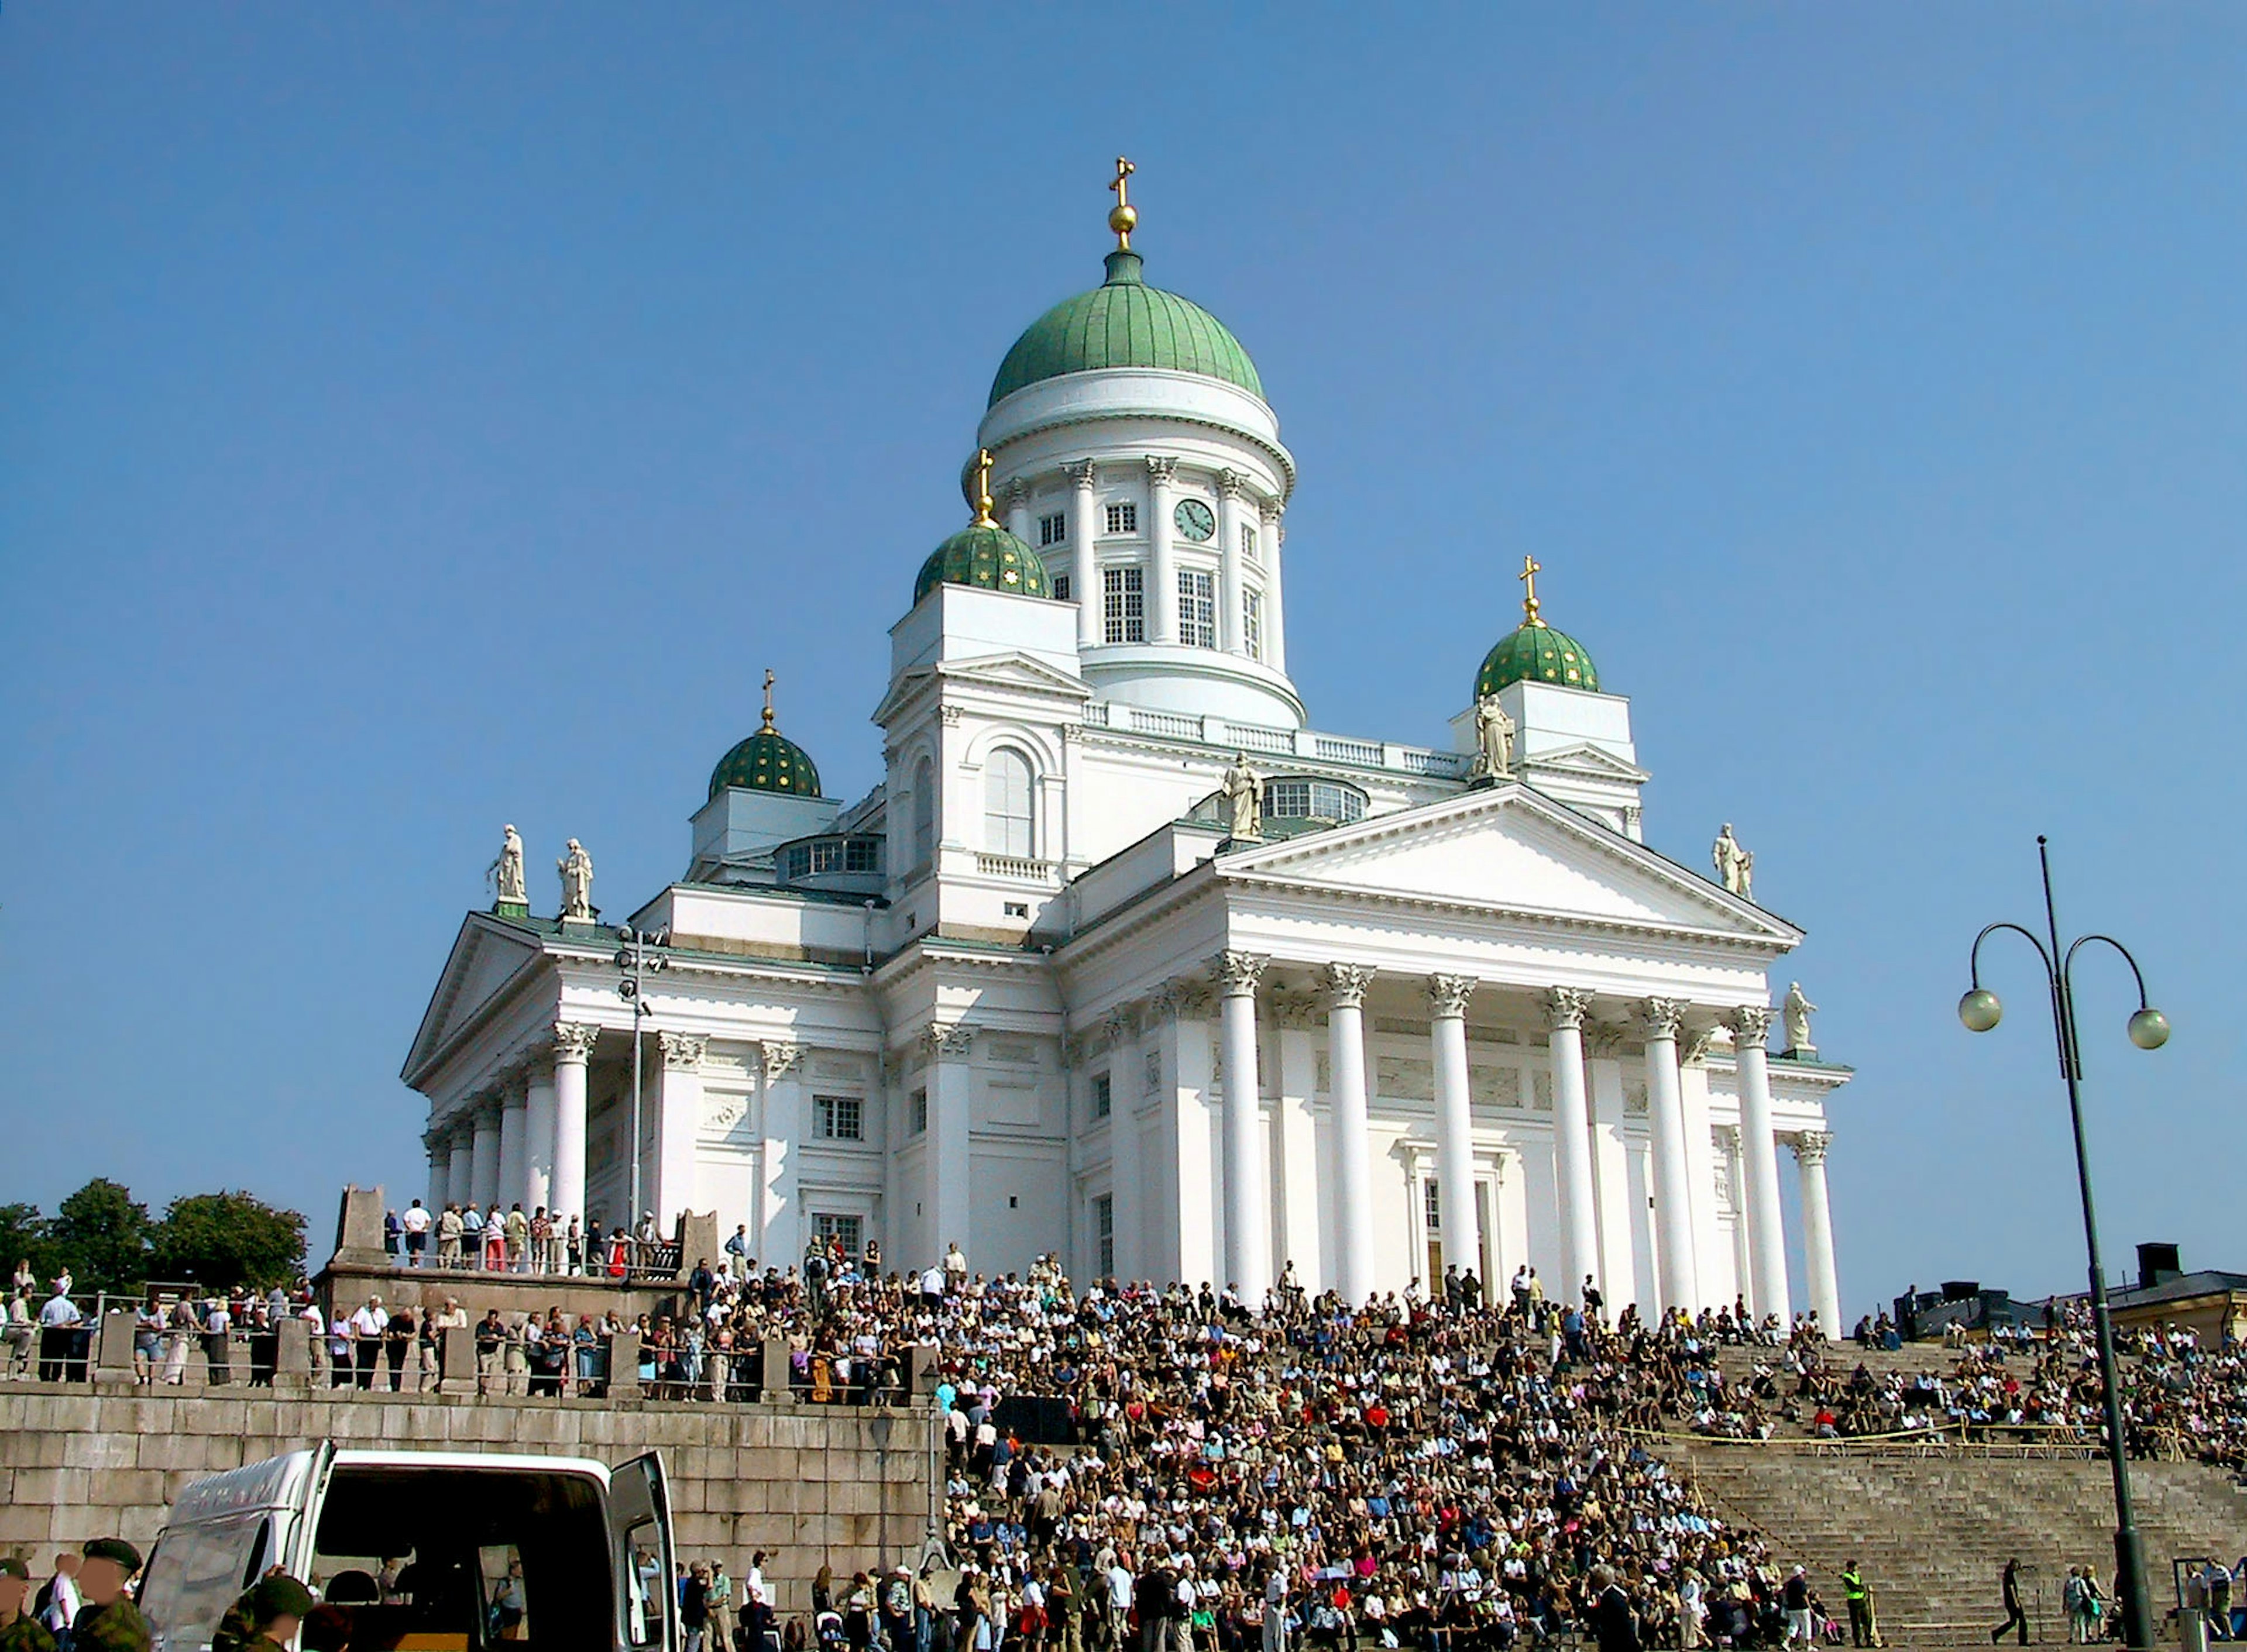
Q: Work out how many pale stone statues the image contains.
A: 6